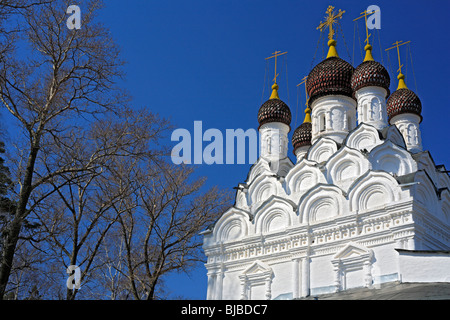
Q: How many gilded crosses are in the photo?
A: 5